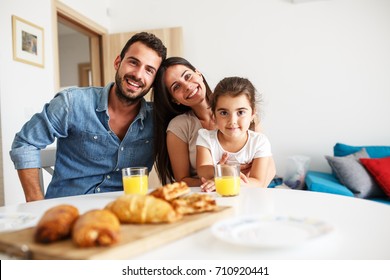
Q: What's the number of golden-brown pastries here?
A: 5